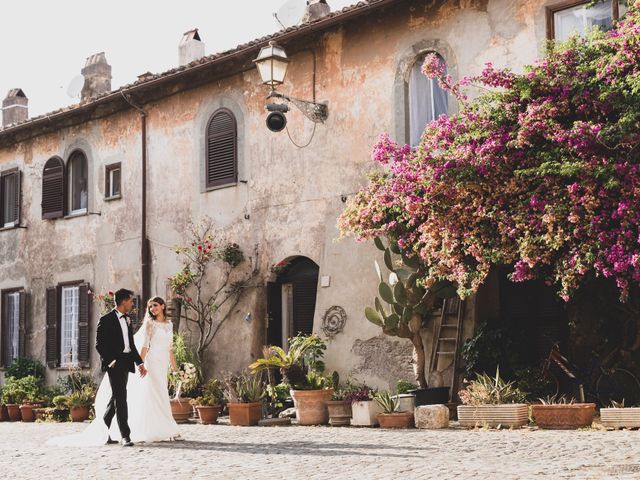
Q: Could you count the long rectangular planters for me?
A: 3